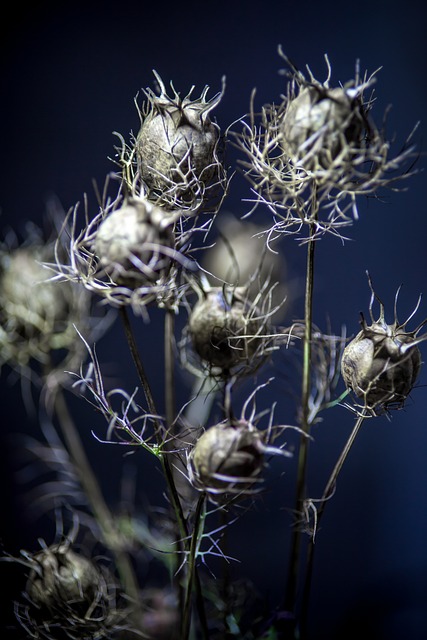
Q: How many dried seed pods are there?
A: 9